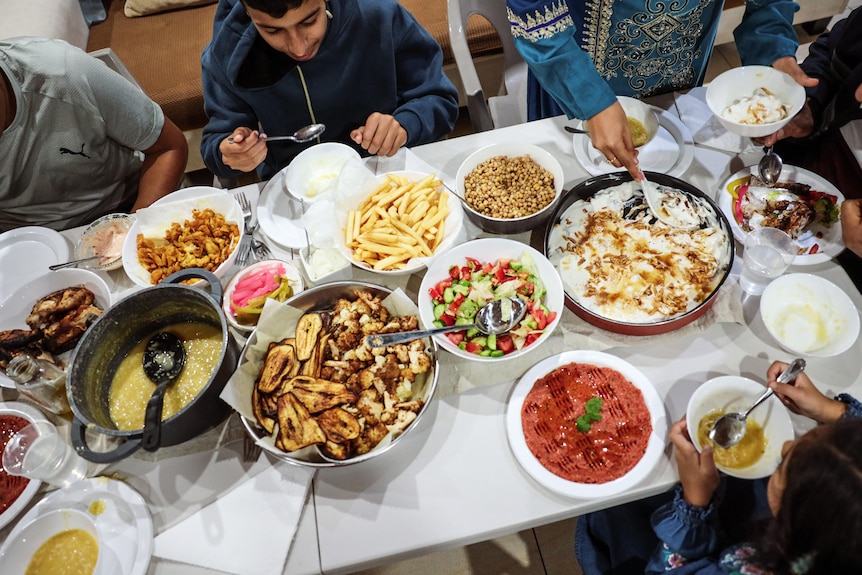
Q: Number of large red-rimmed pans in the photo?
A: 1